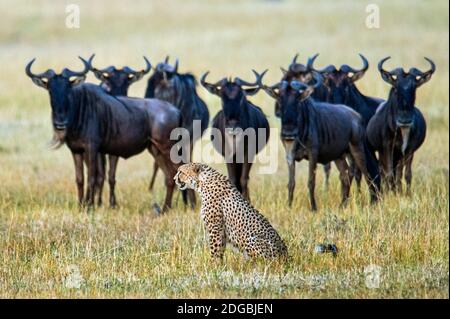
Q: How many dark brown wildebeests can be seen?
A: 8